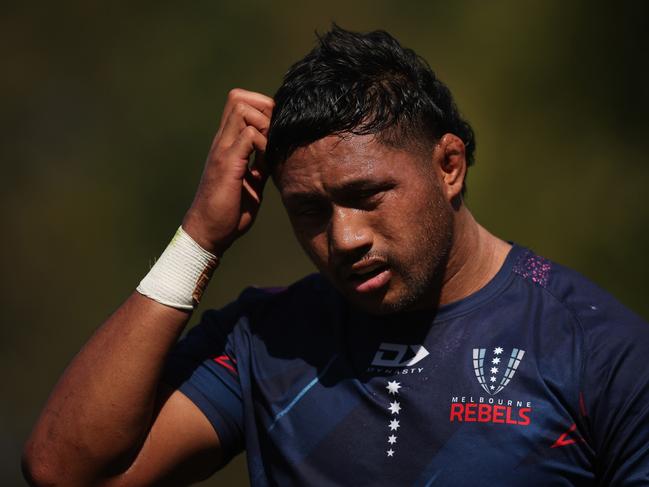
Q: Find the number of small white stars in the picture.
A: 10